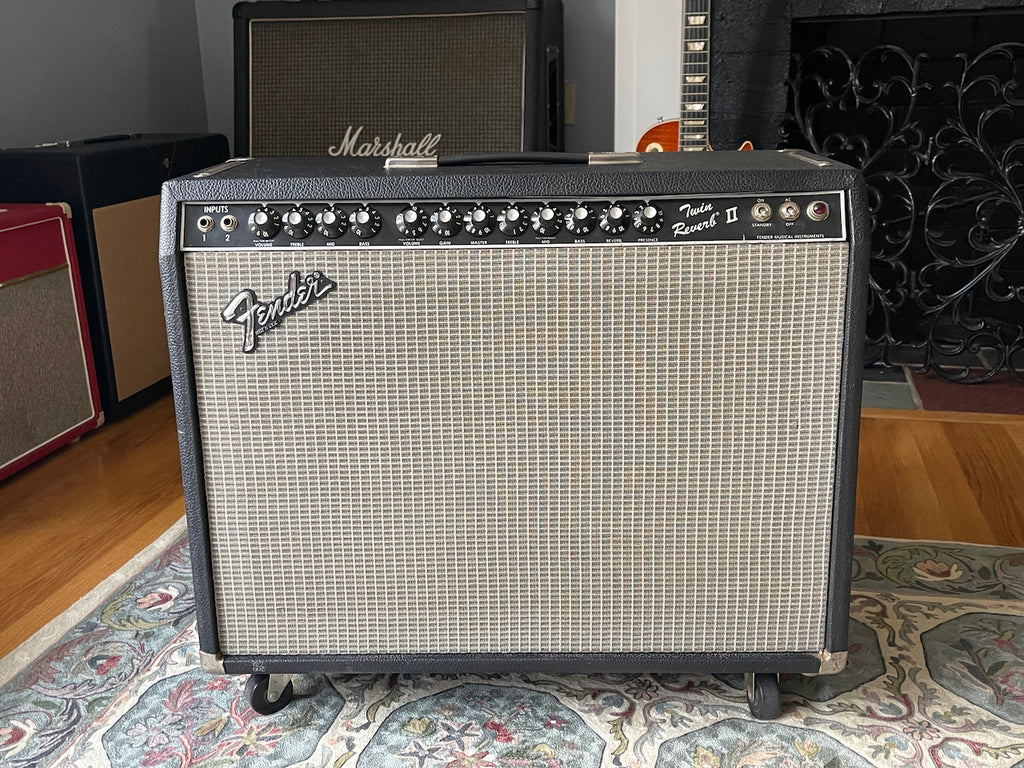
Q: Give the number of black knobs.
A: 12